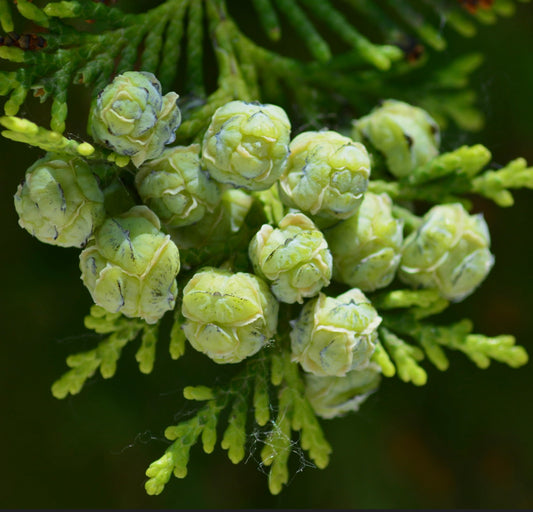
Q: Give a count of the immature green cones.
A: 14